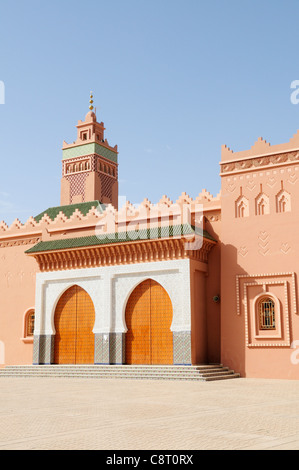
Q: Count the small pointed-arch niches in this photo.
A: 3